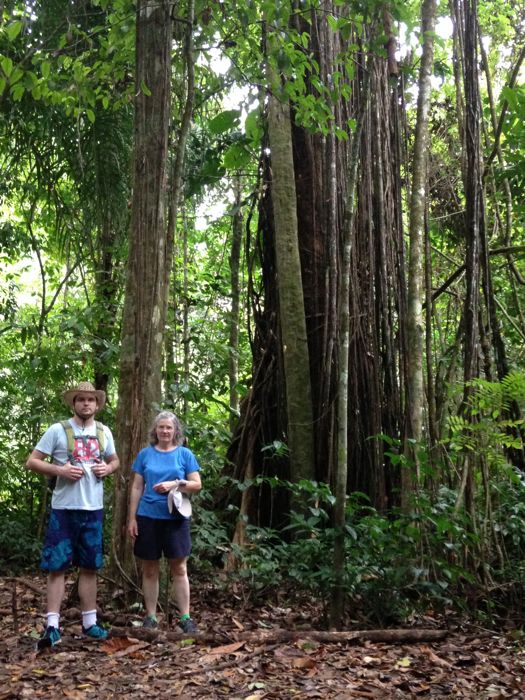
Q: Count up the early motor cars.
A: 0